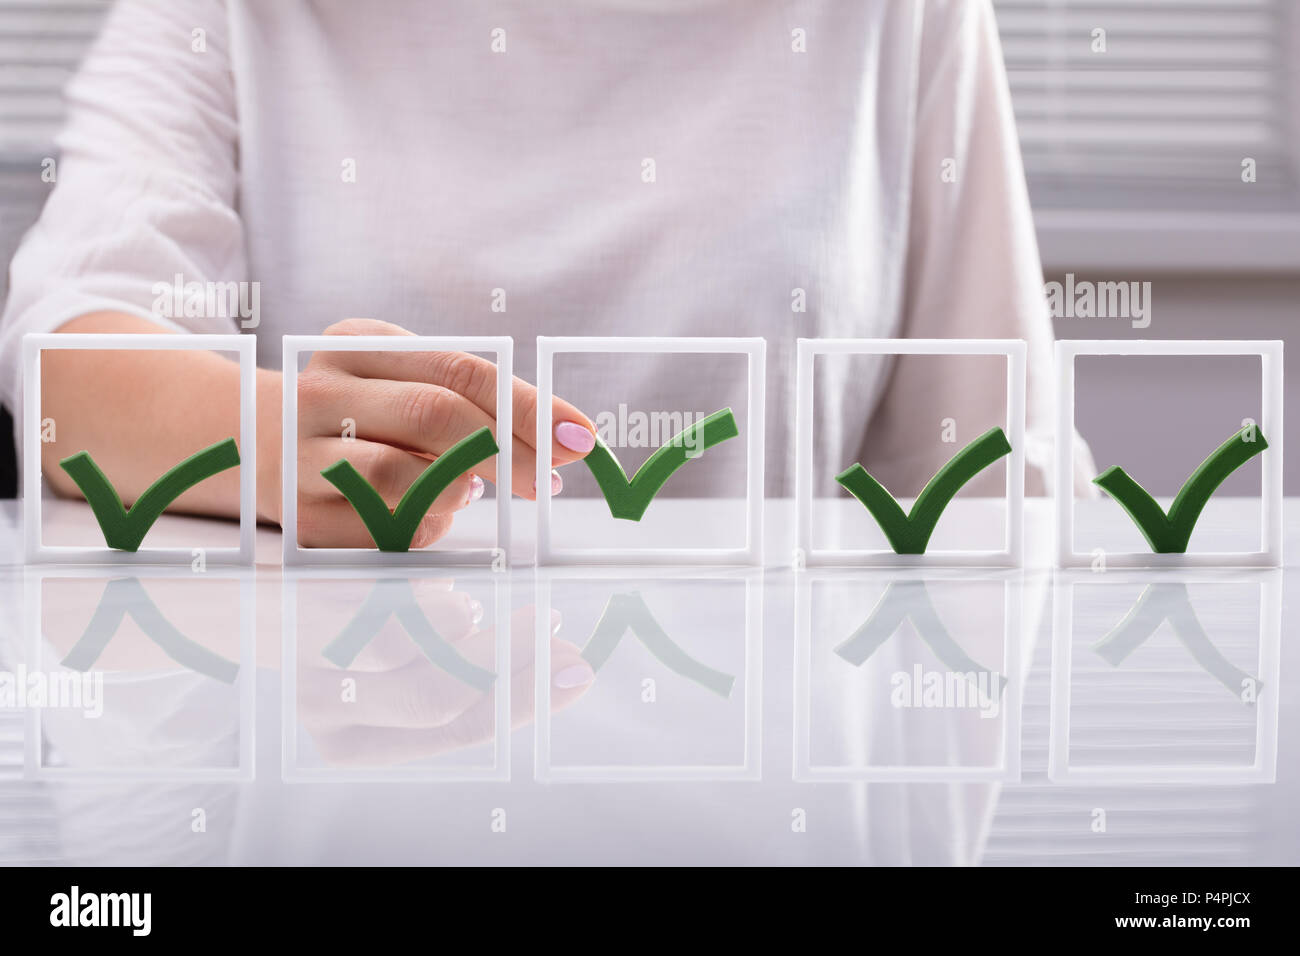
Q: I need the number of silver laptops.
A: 0